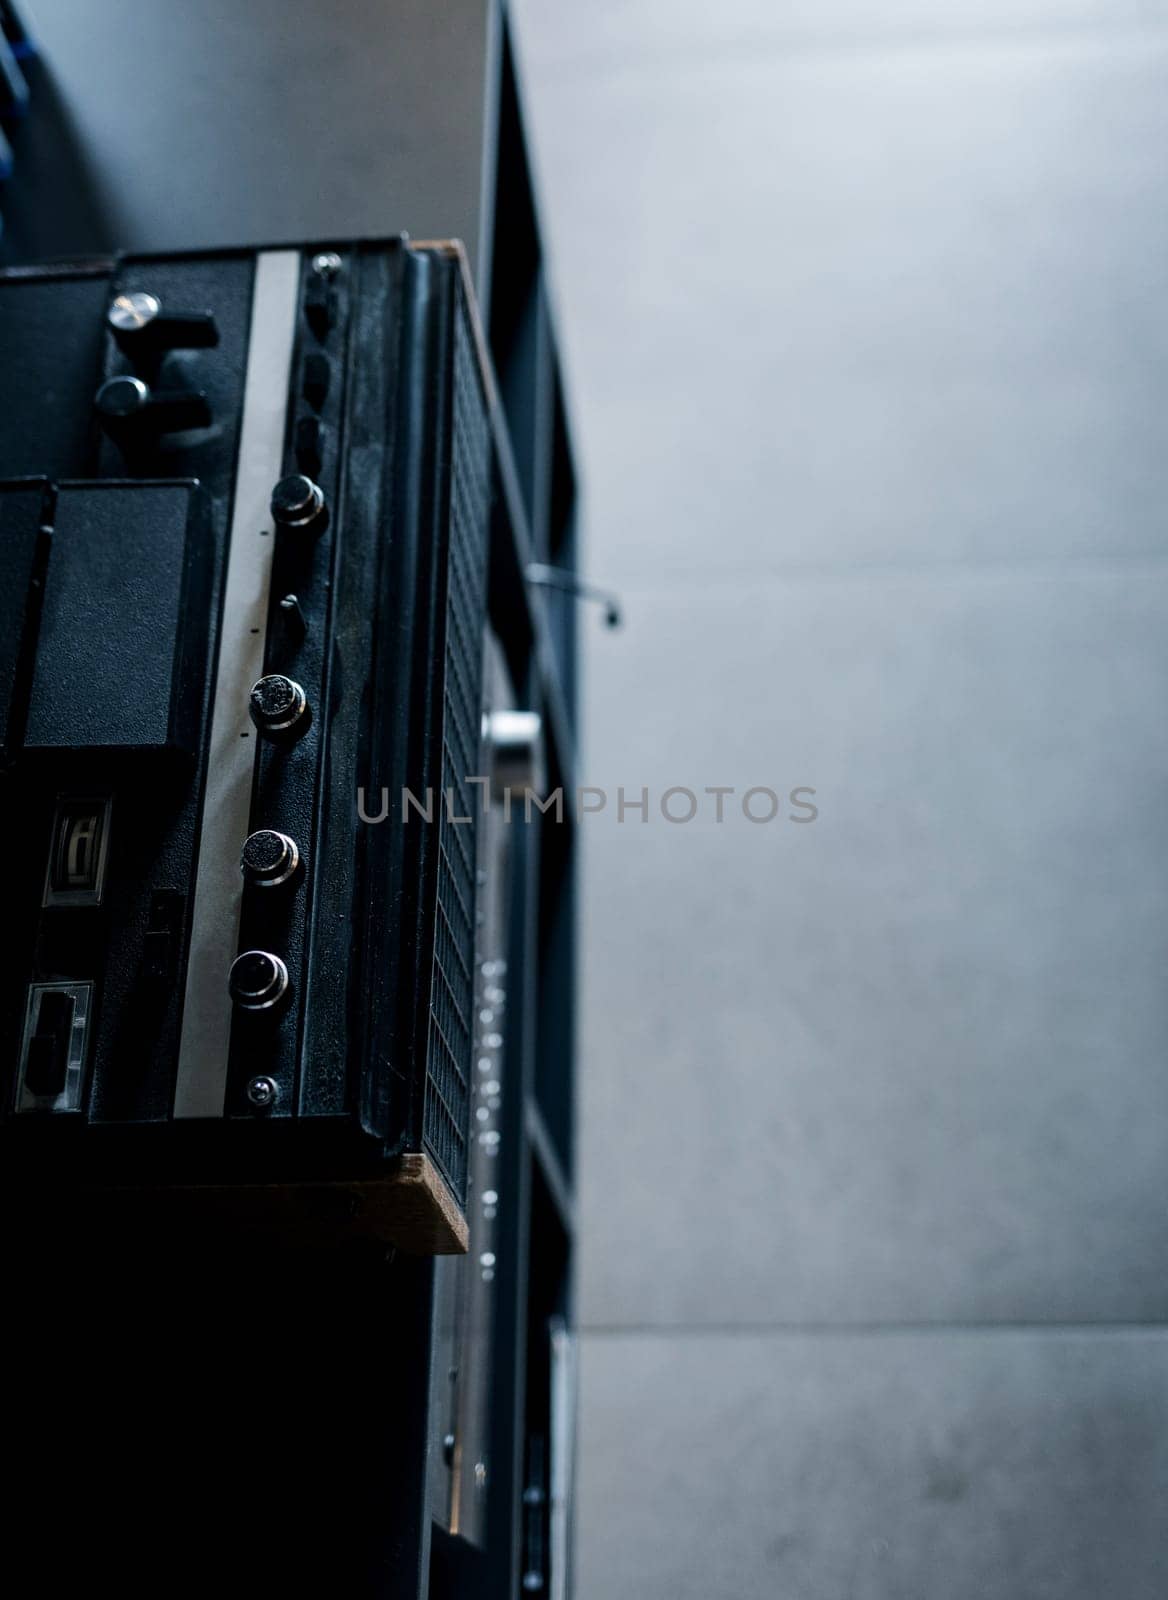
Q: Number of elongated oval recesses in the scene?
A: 3